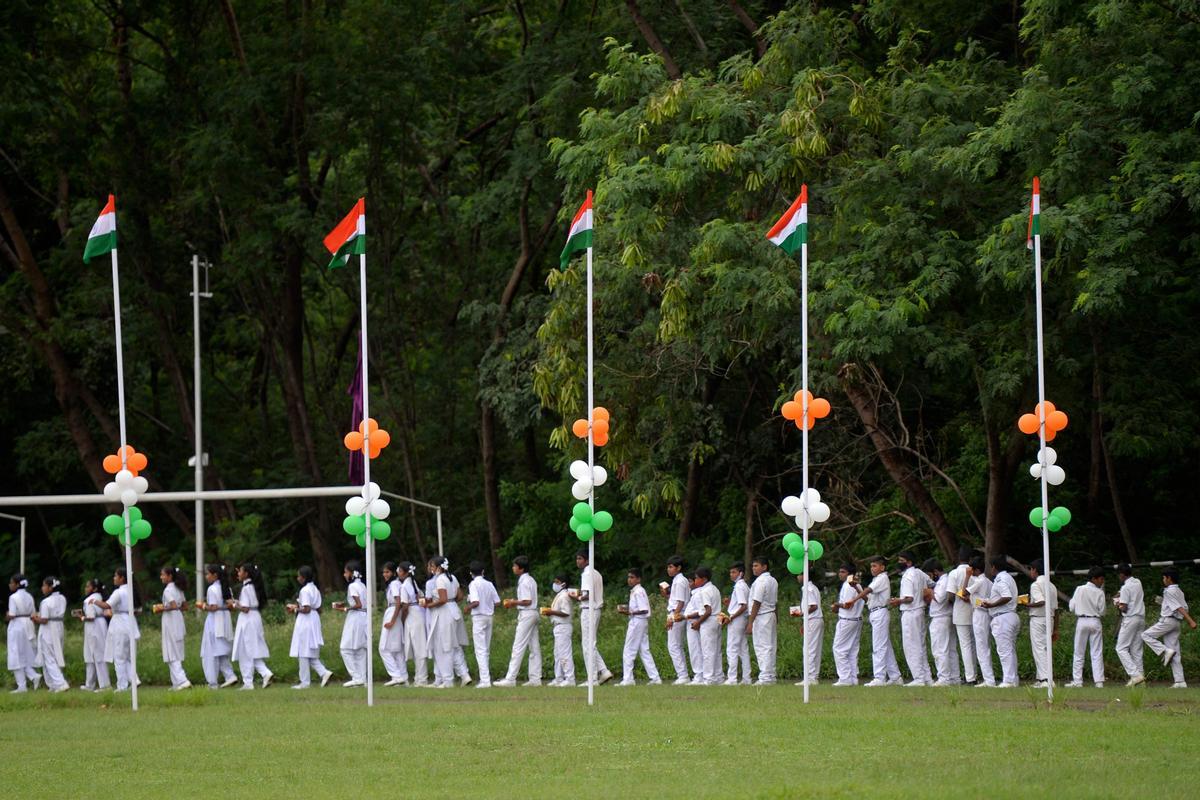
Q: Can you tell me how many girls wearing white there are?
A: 13